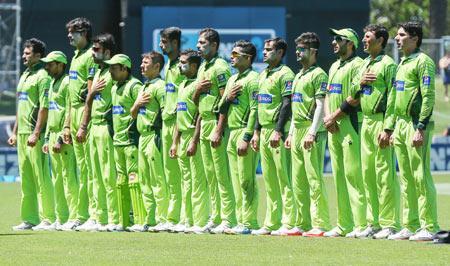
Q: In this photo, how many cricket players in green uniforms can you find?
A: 15